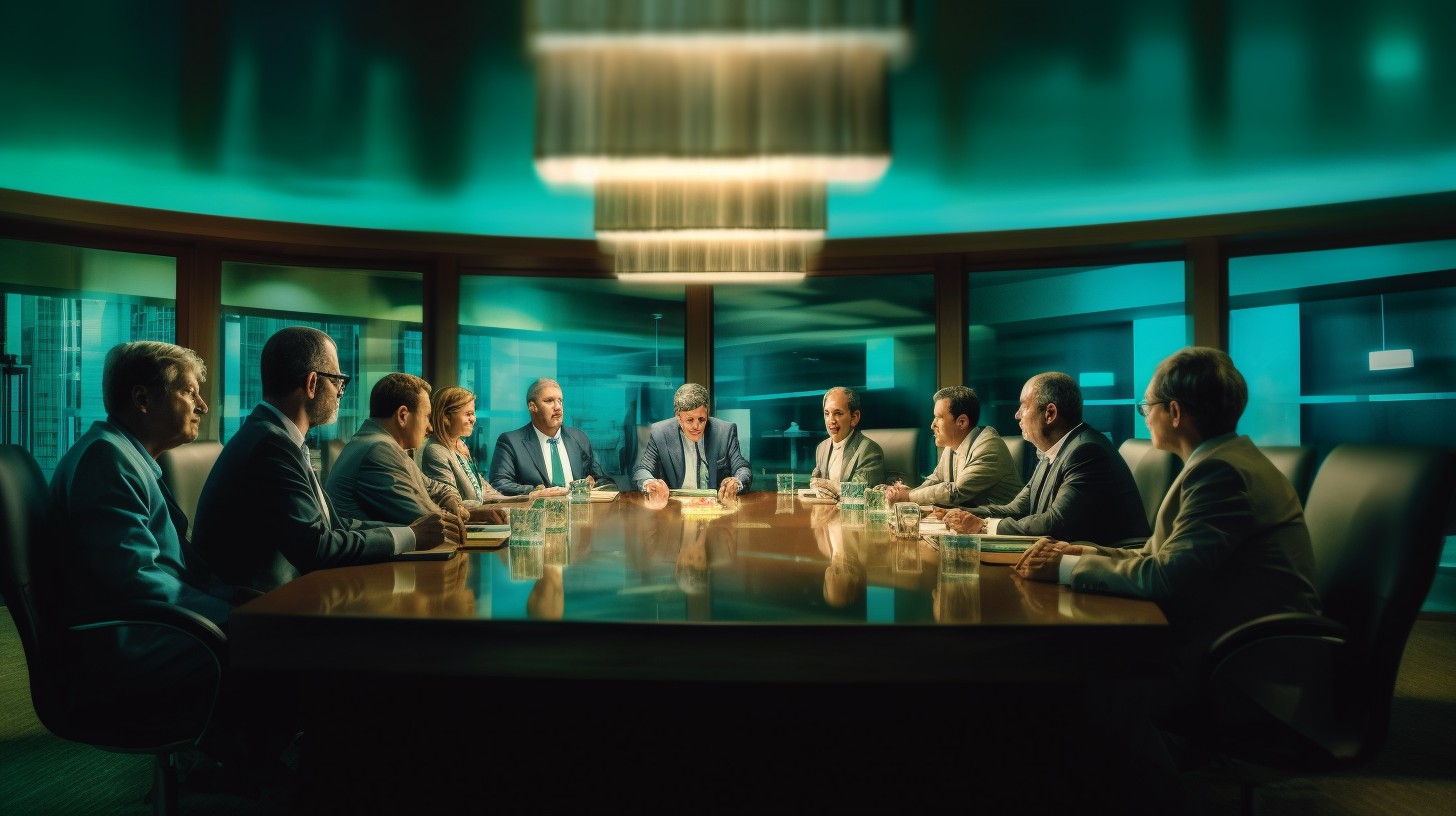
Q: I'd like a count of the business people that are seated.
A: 10